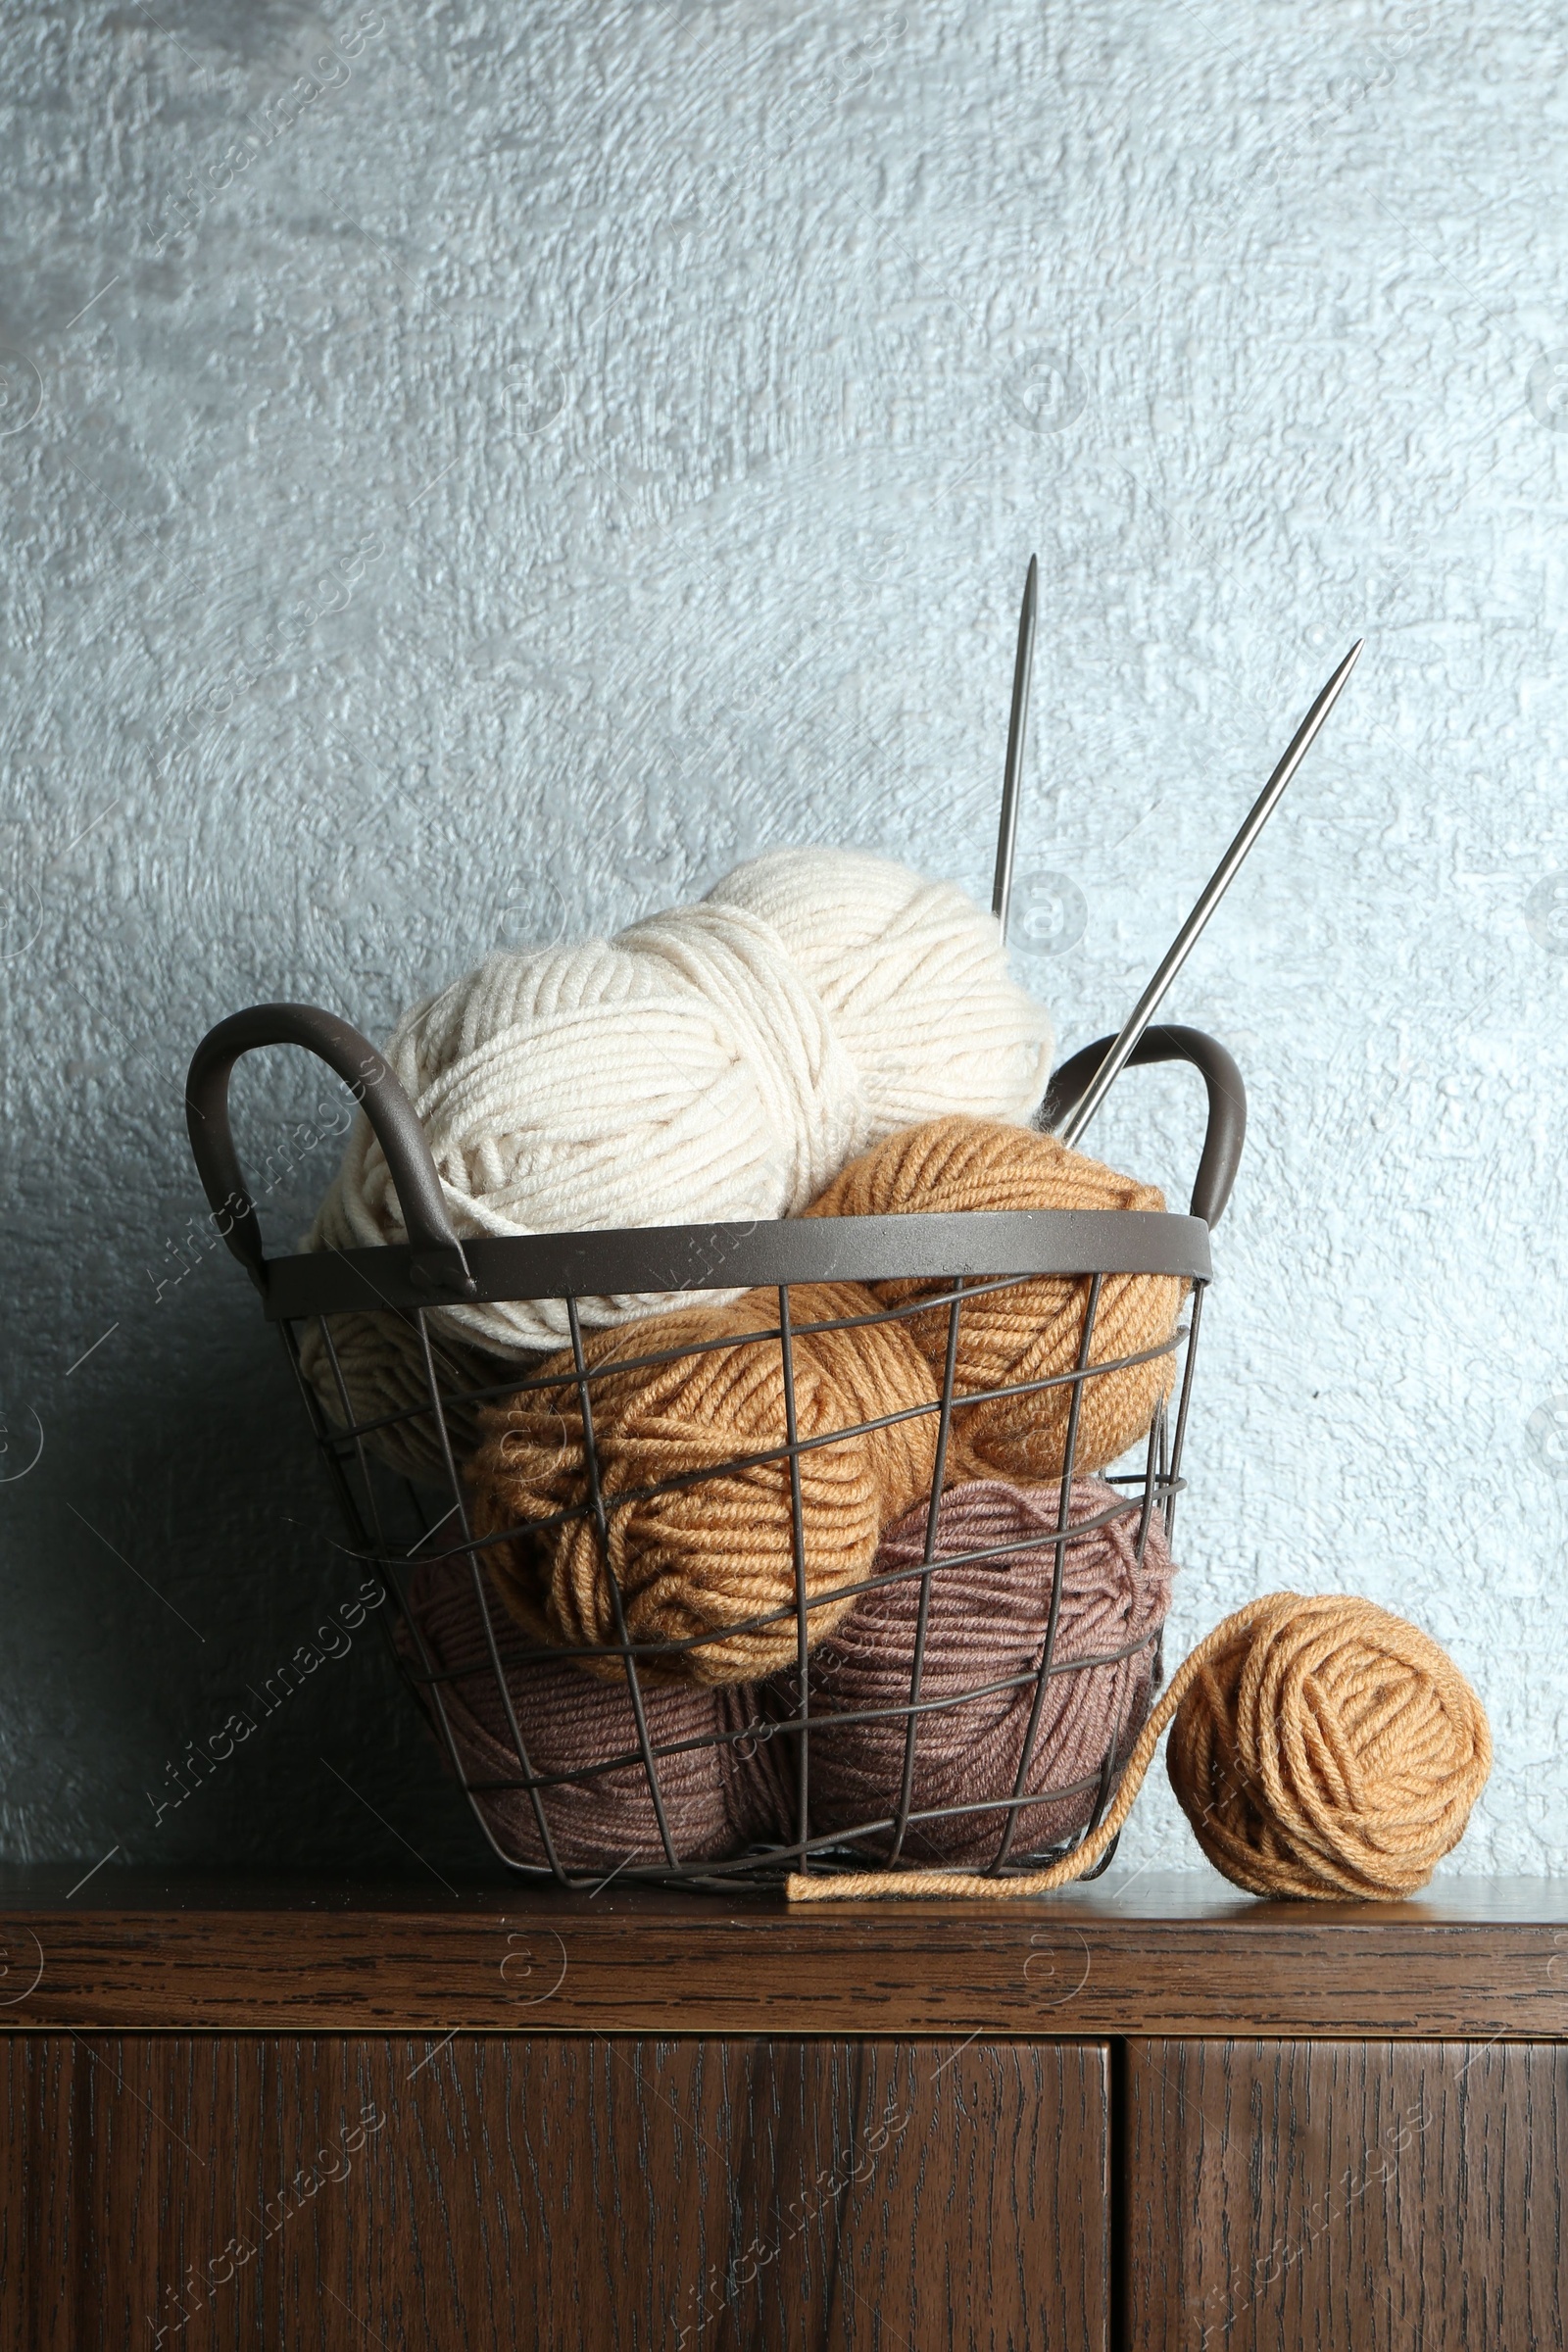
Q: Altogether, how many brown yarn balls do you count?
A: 3